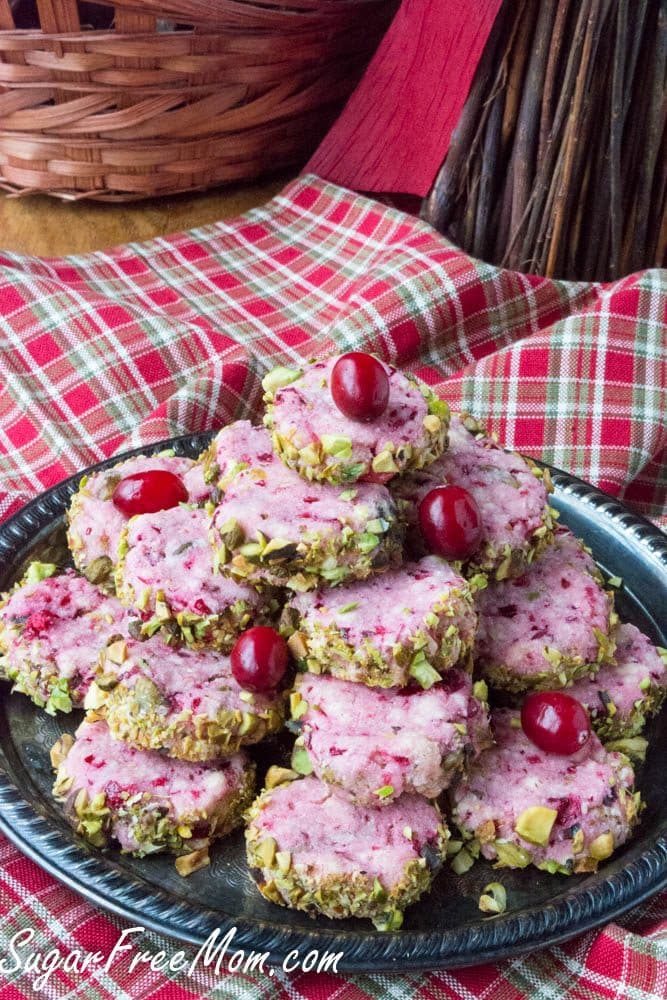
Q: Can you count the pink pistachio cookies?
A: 15